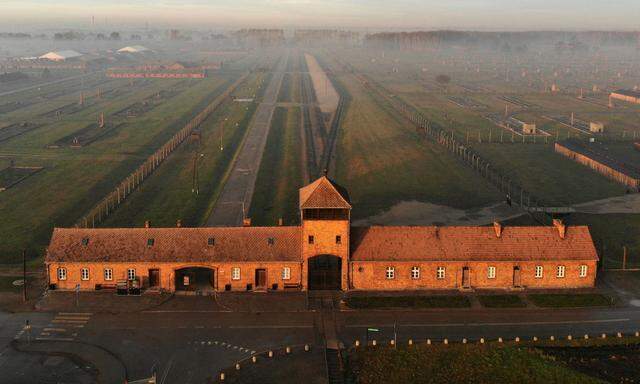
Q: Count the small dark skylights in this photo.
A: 4